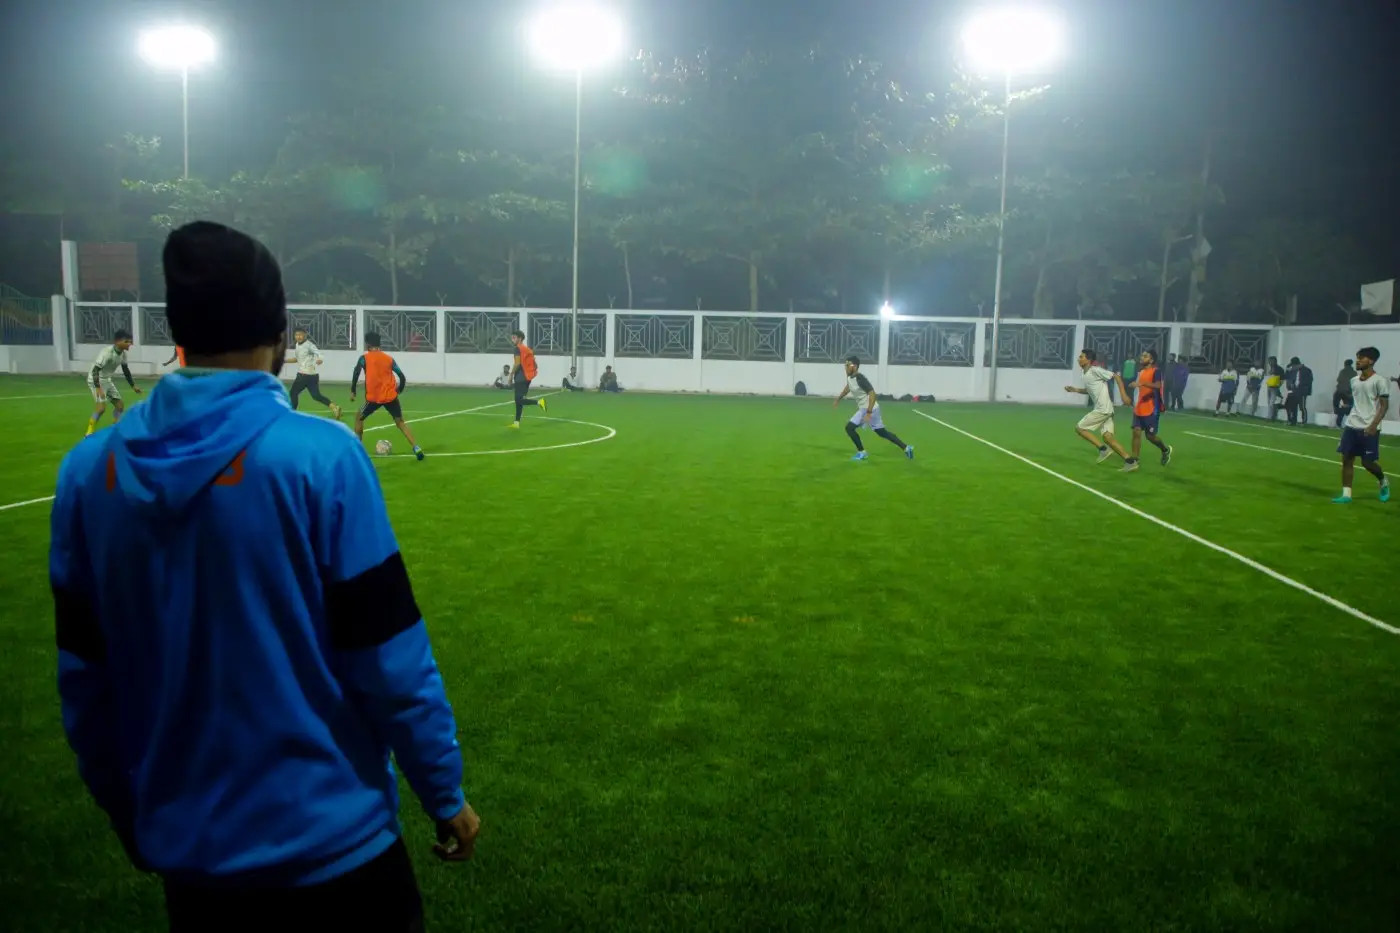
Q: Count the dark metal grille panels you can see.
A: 13